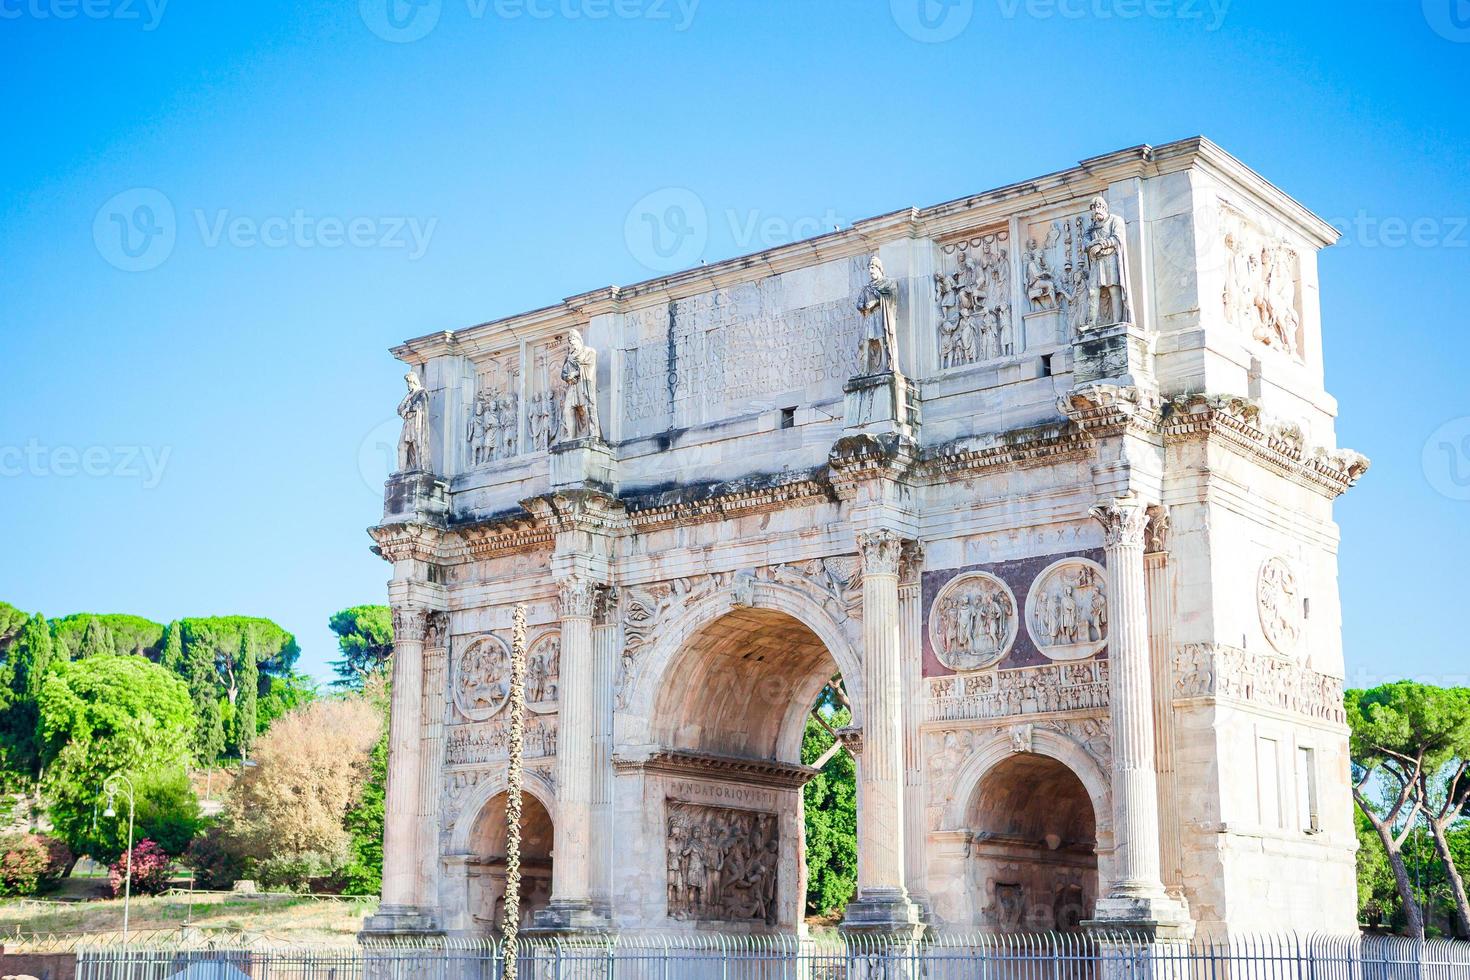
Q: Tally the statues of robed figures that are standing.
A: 4